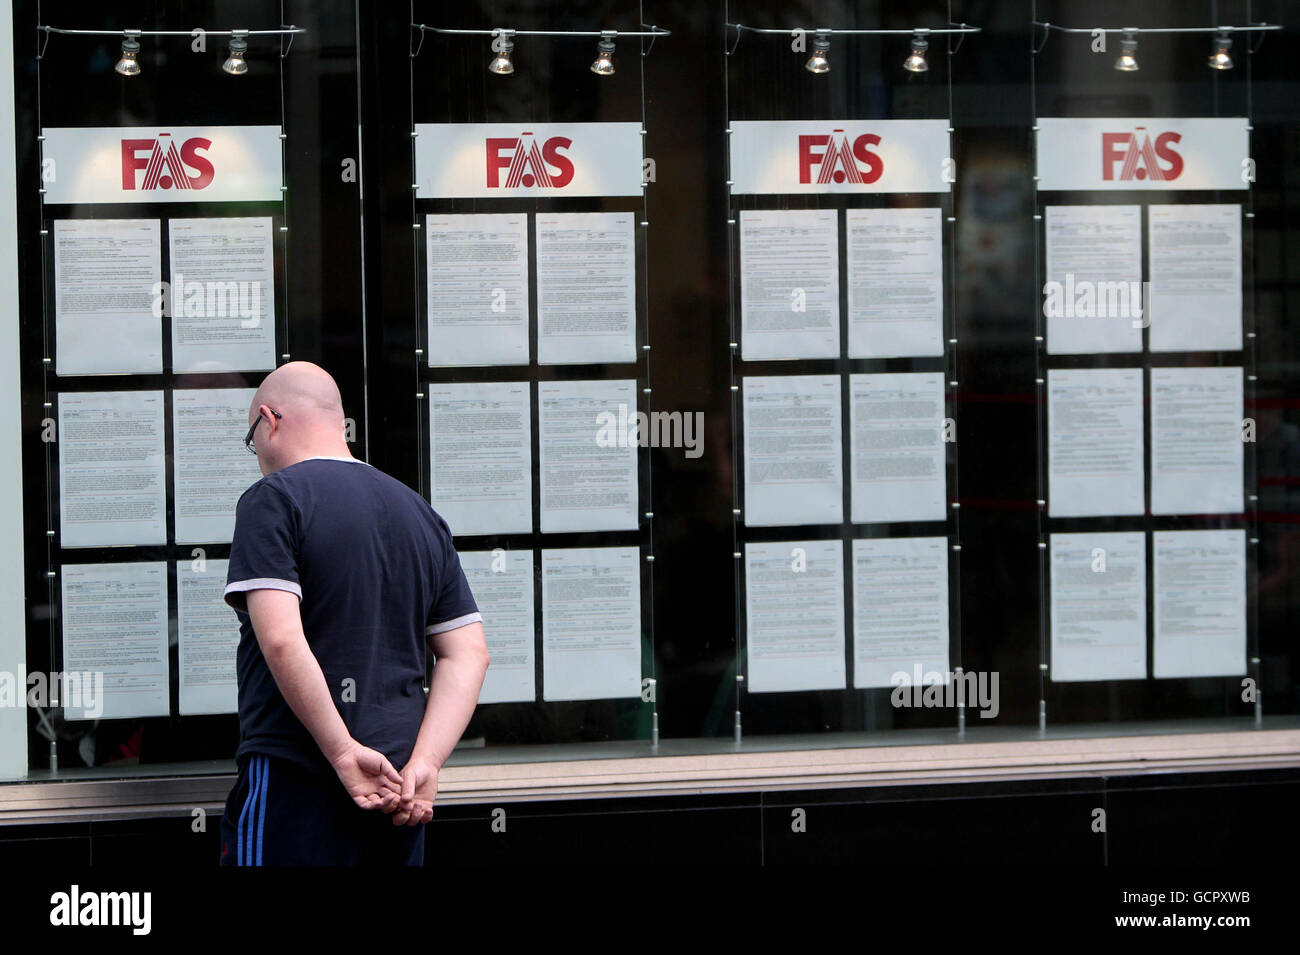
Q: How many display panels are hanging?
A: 4